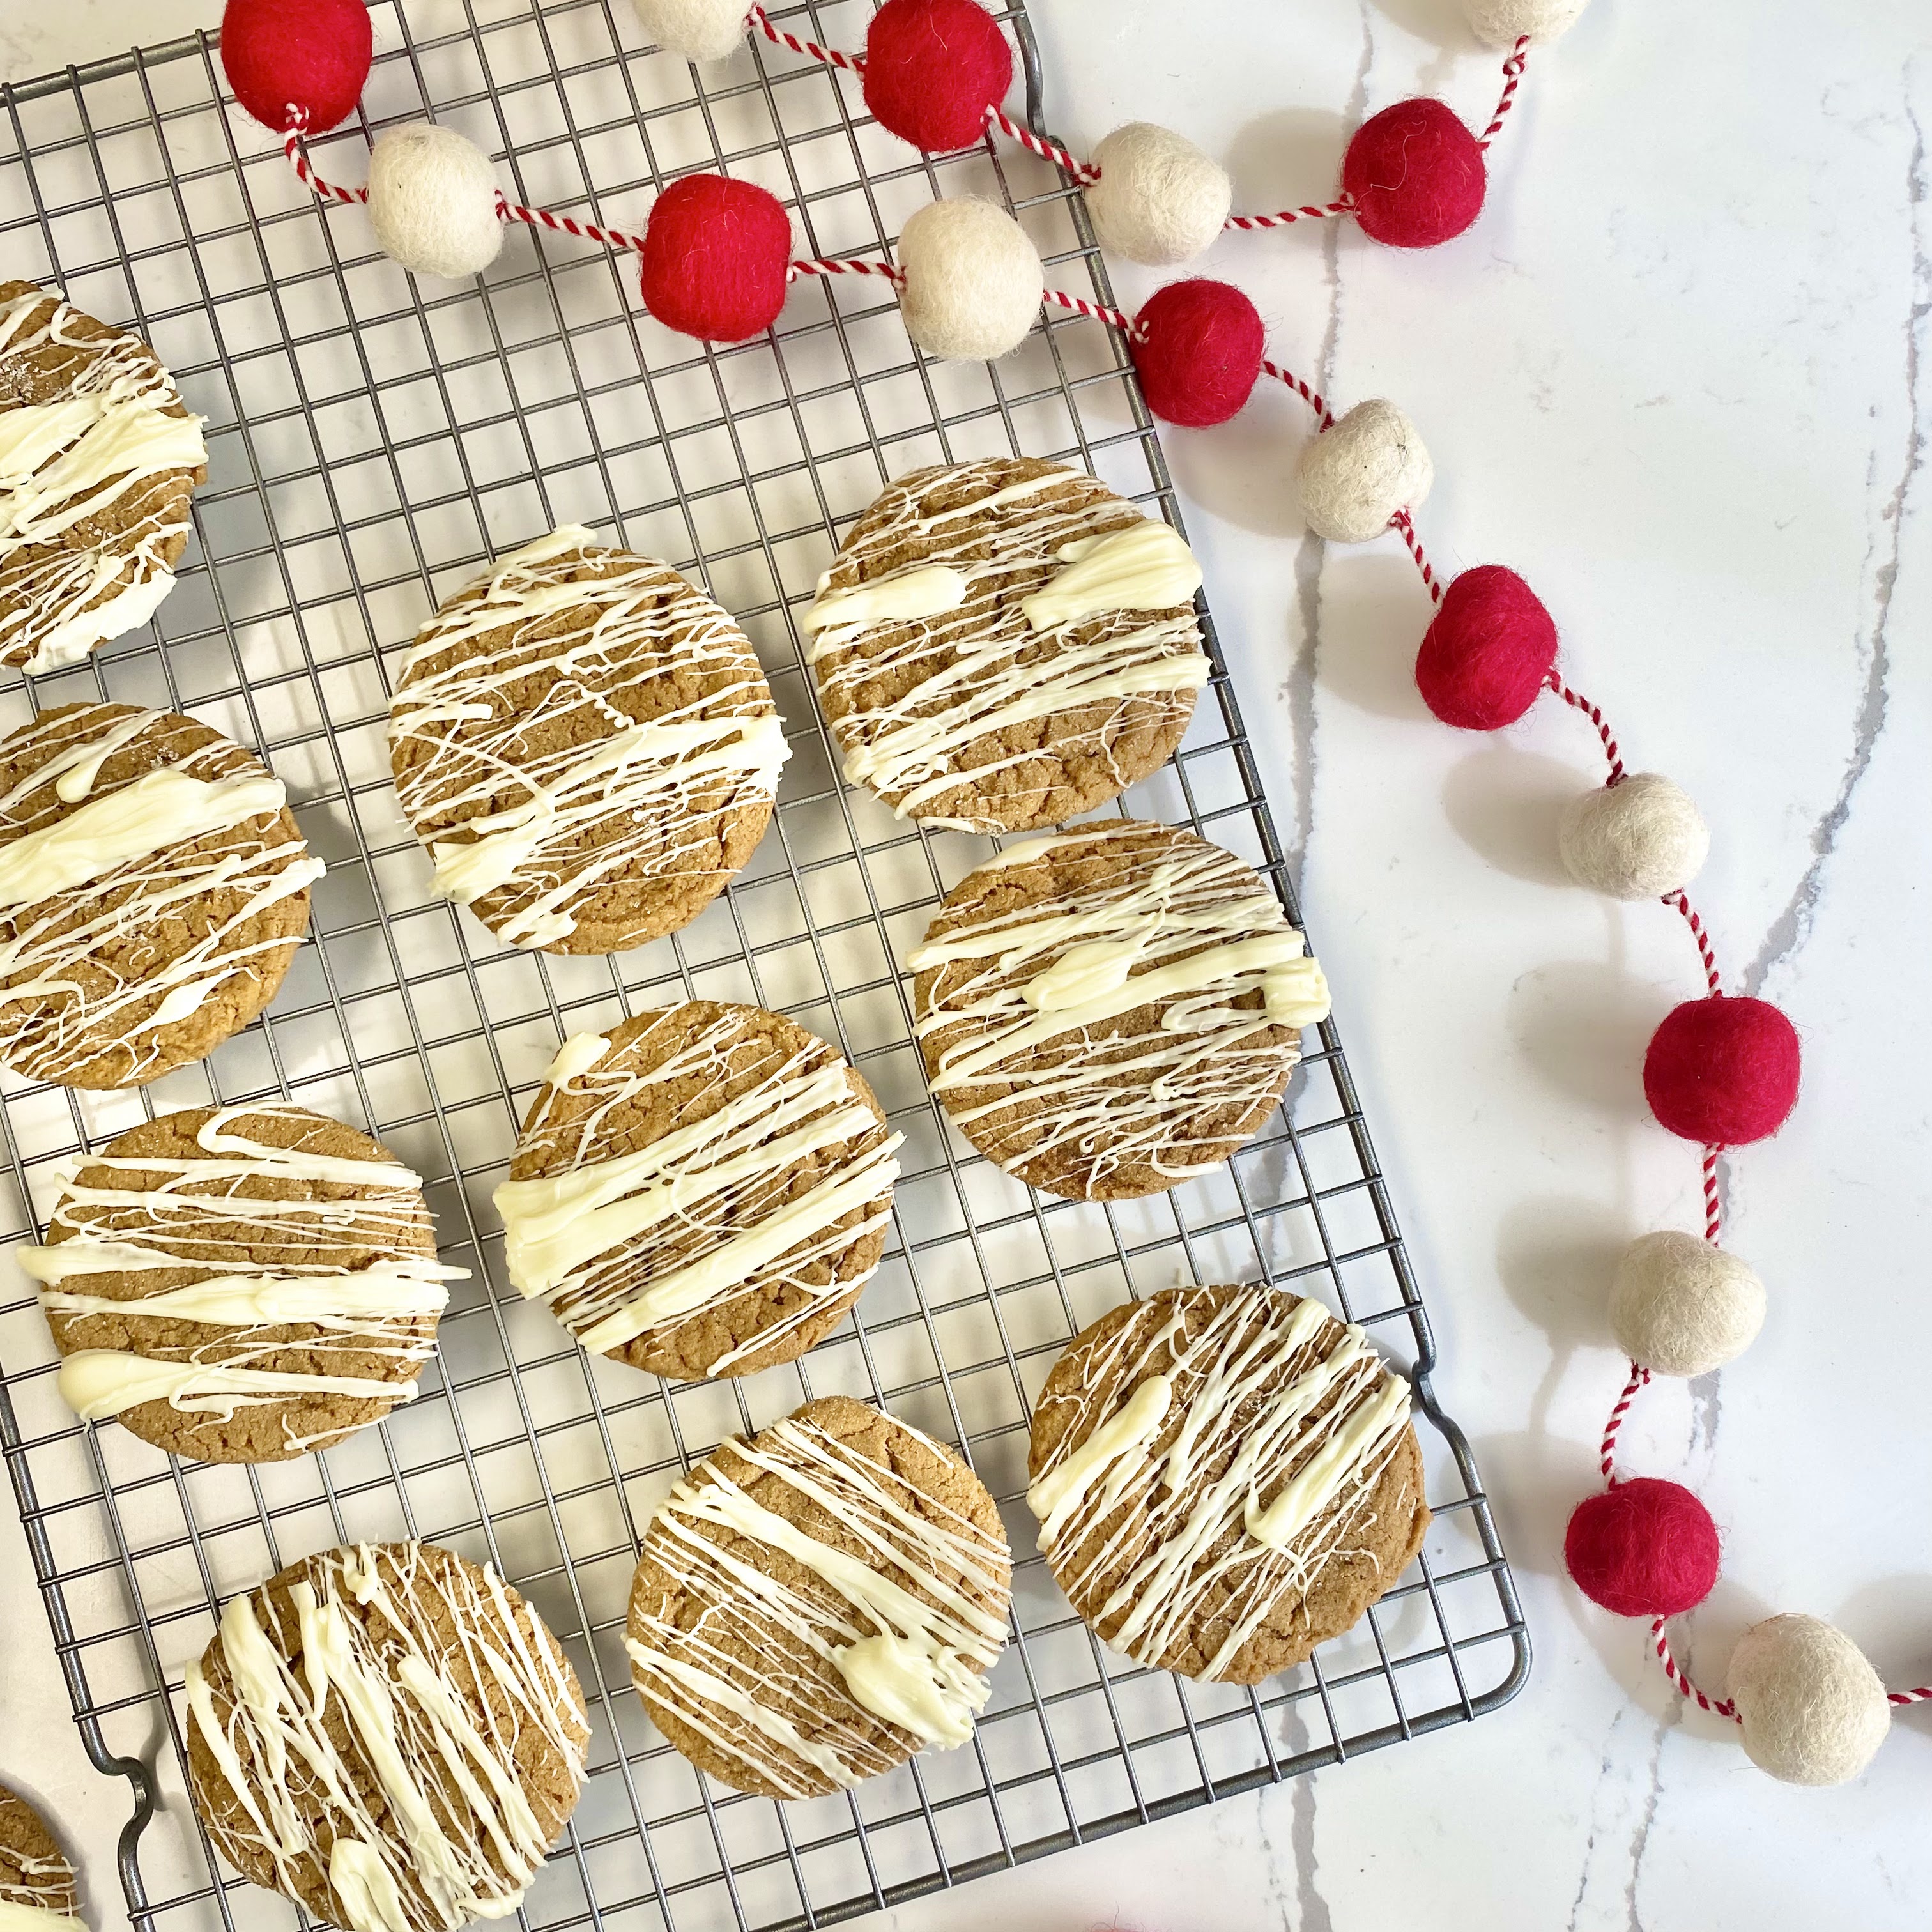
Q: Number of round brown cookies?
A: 11